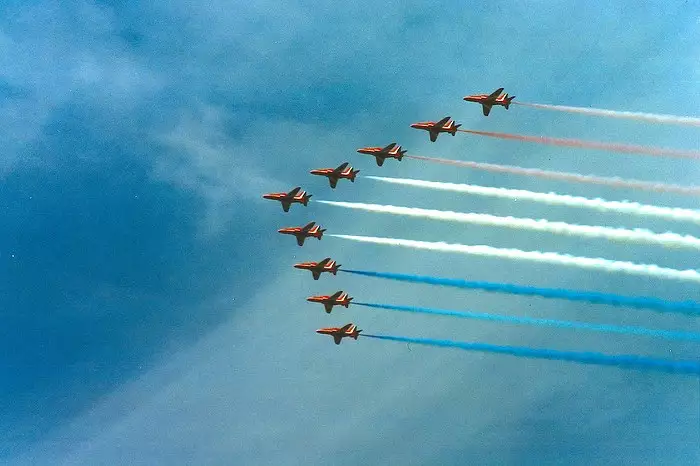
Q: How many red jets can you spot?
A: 9